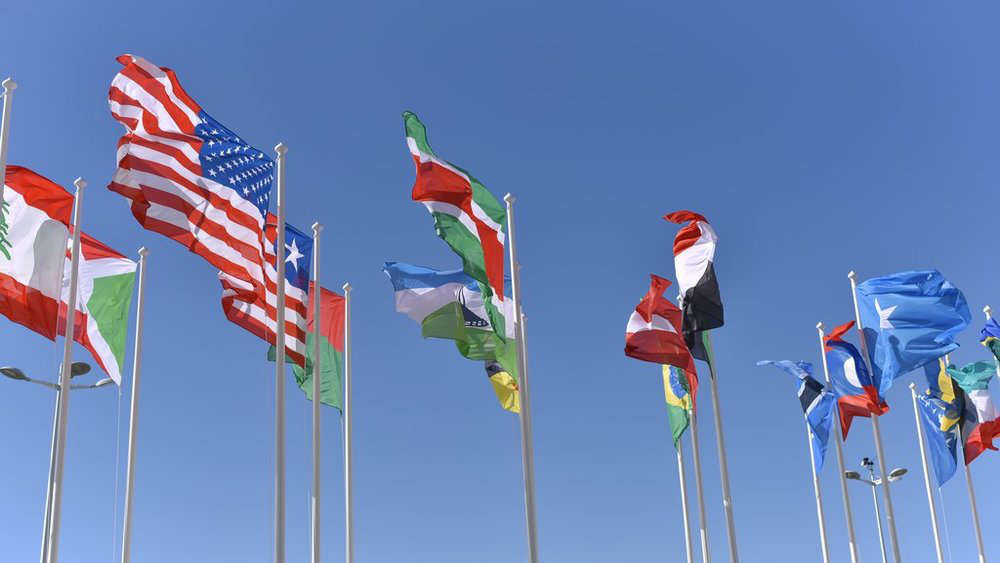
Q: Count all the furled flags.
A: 0